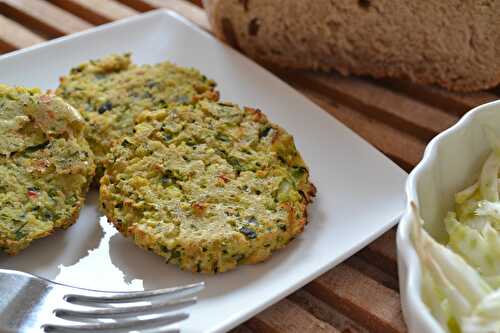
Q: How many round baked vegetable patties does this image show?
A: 3